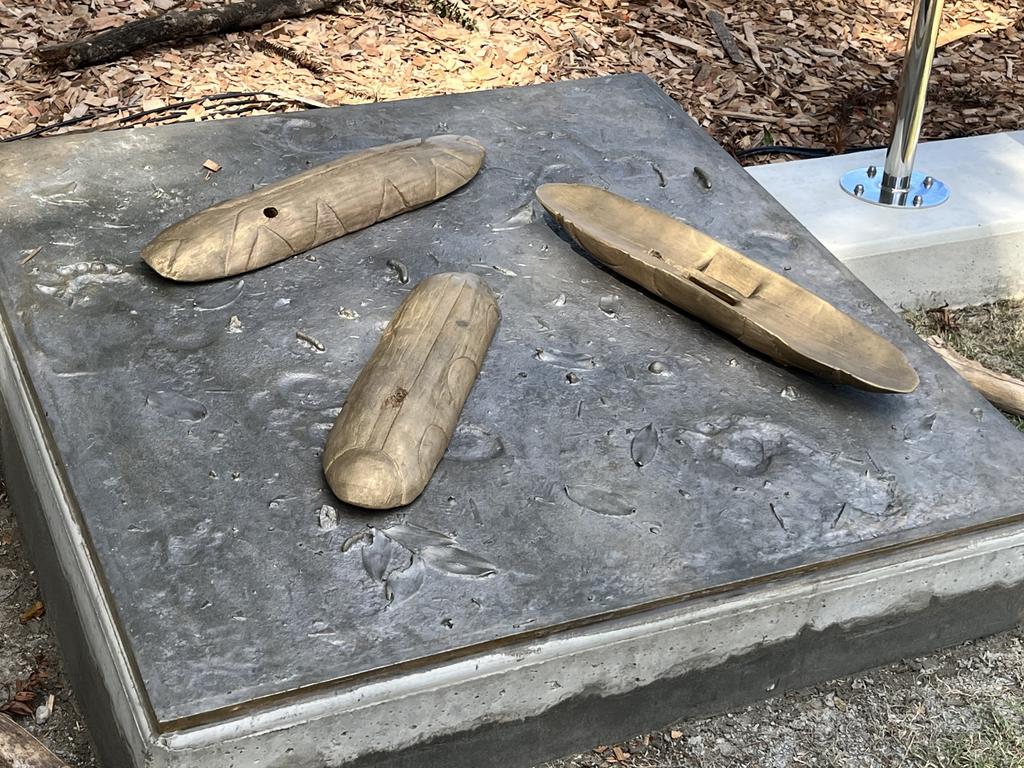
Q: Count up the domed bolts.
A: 4